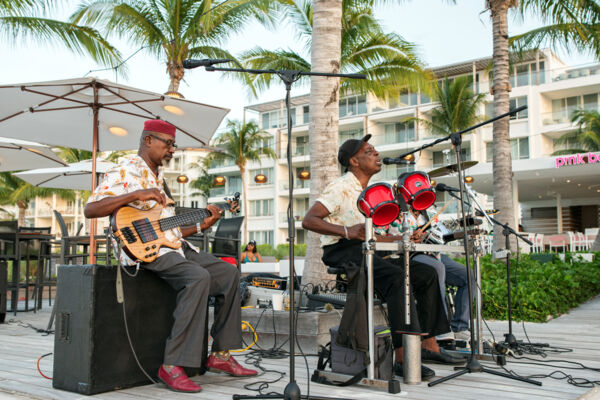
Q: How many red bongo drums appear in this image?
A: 2